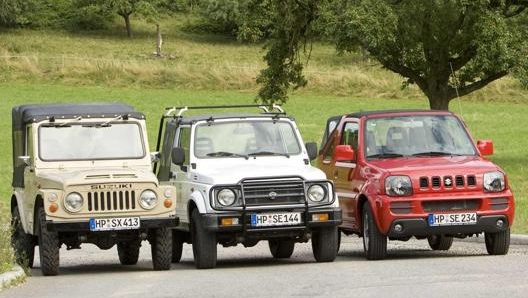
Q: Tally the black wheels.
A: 12